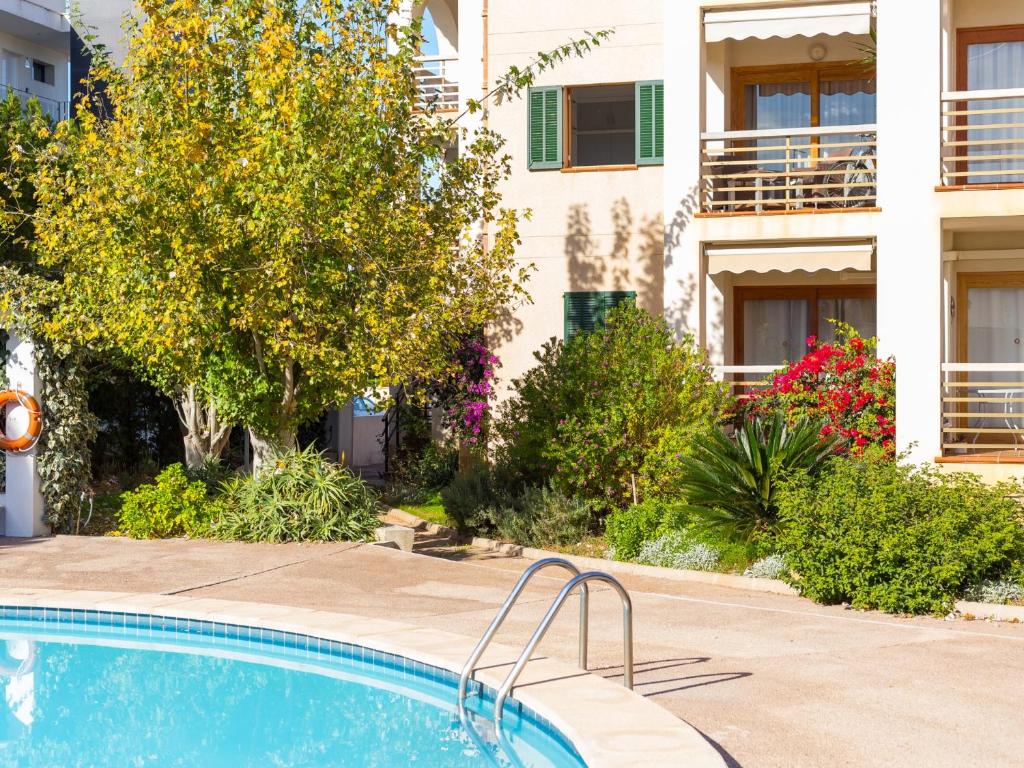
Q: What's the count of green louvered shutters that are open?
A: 2